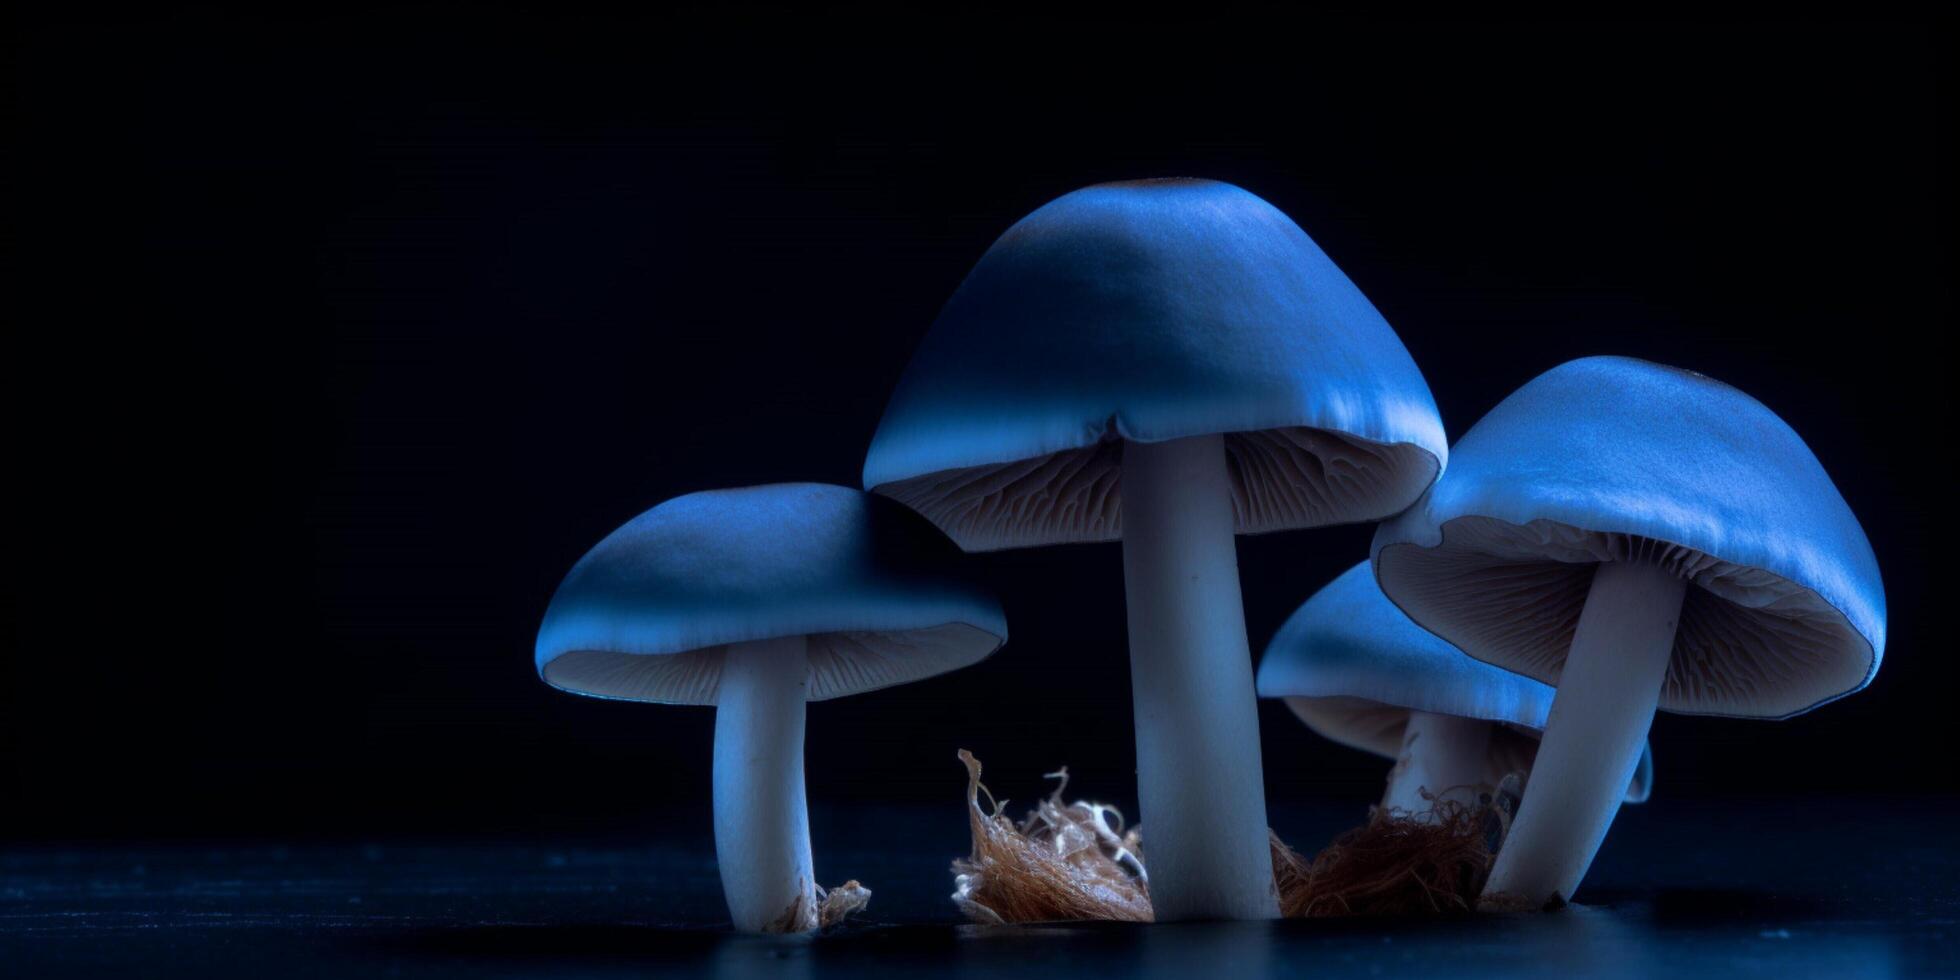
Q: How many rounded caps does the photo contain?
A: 4